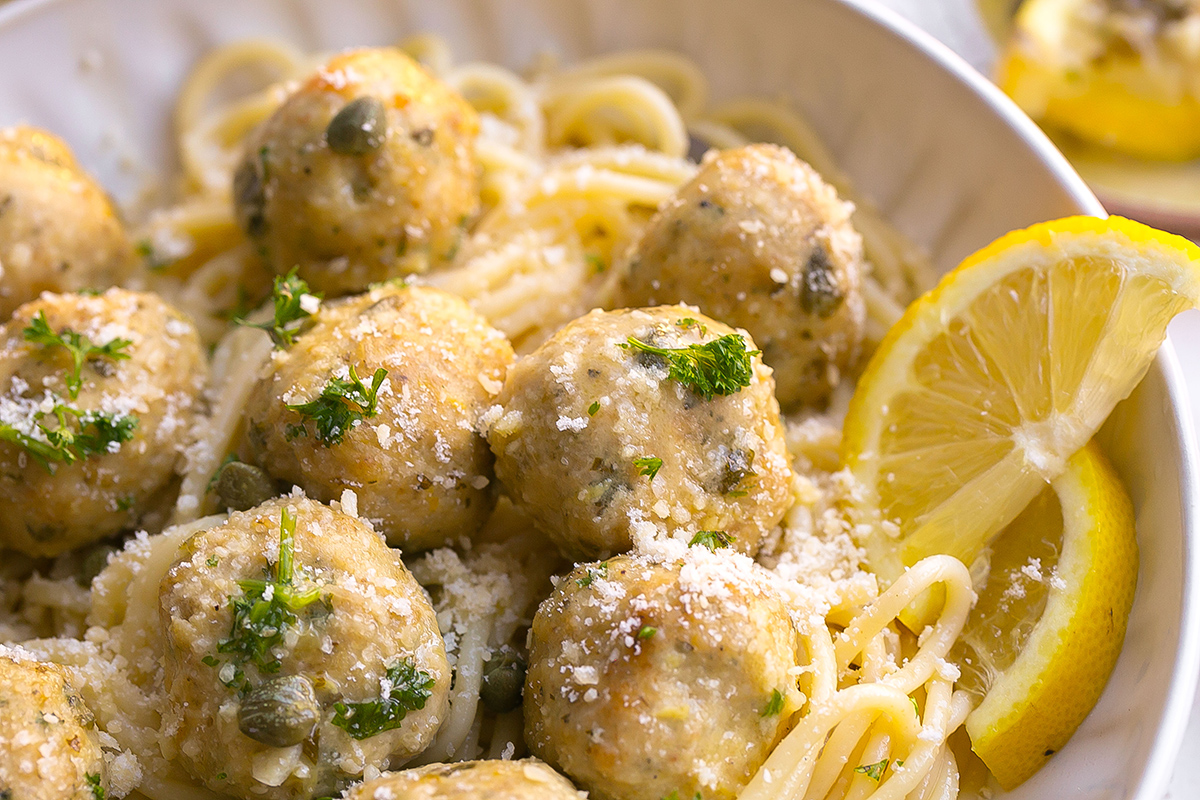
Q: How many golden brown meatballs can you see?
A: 10